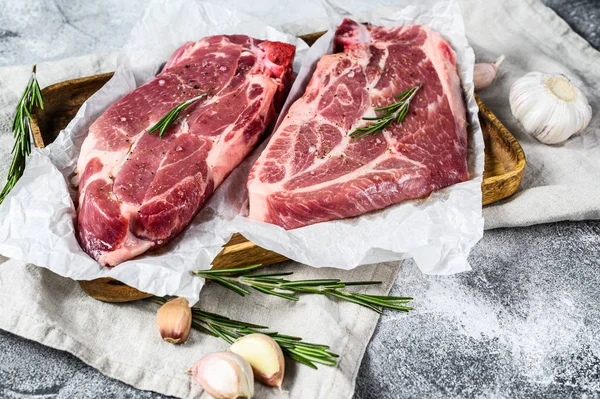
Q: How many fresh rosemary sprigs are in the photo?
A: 5